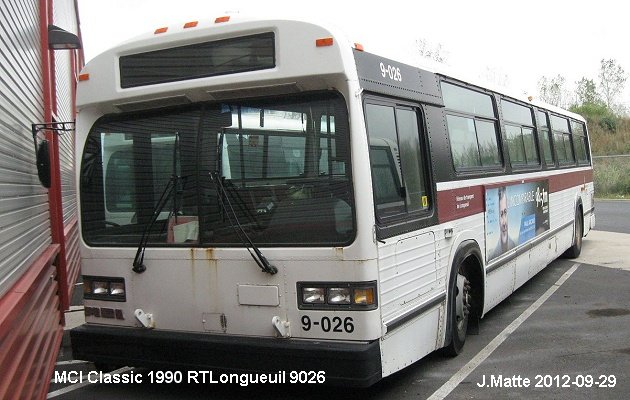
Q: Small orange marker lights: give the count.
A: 6